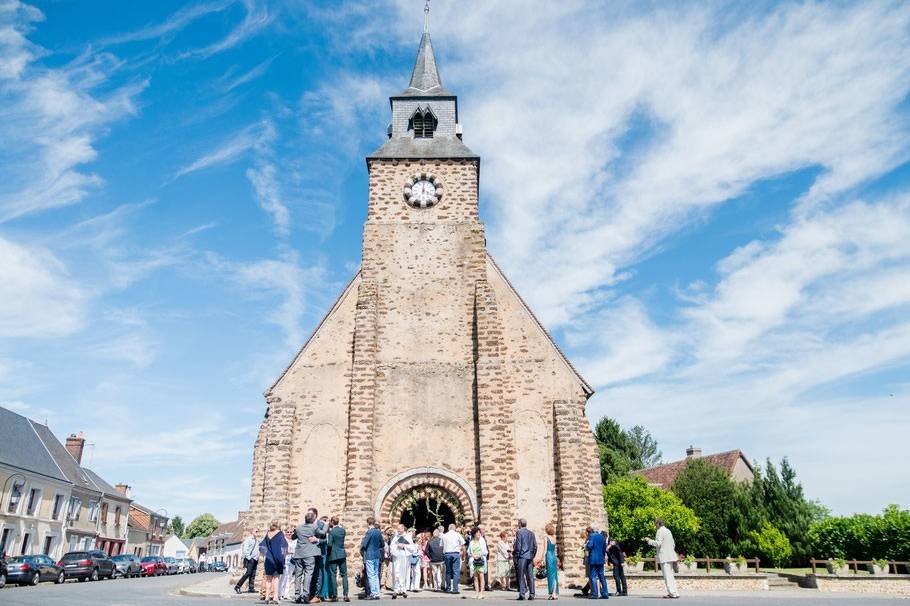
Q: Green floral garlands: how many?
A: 1